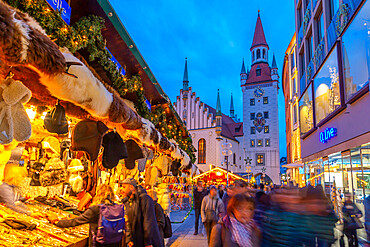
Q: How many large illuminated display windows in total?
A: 3